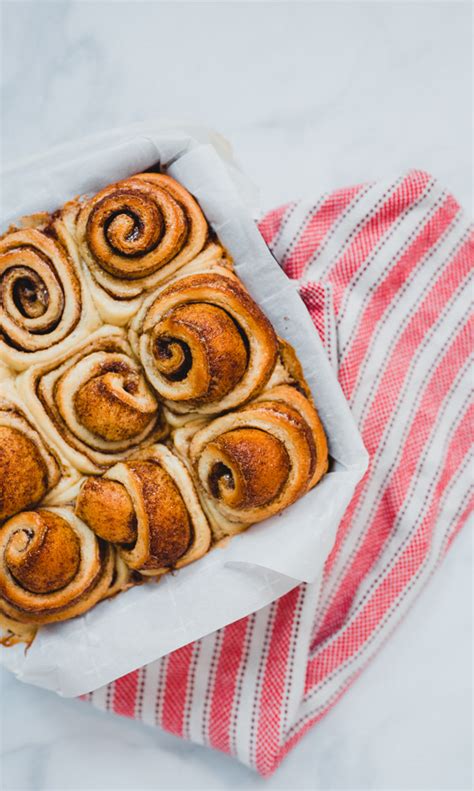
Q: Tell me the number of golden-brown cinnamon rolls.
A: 8